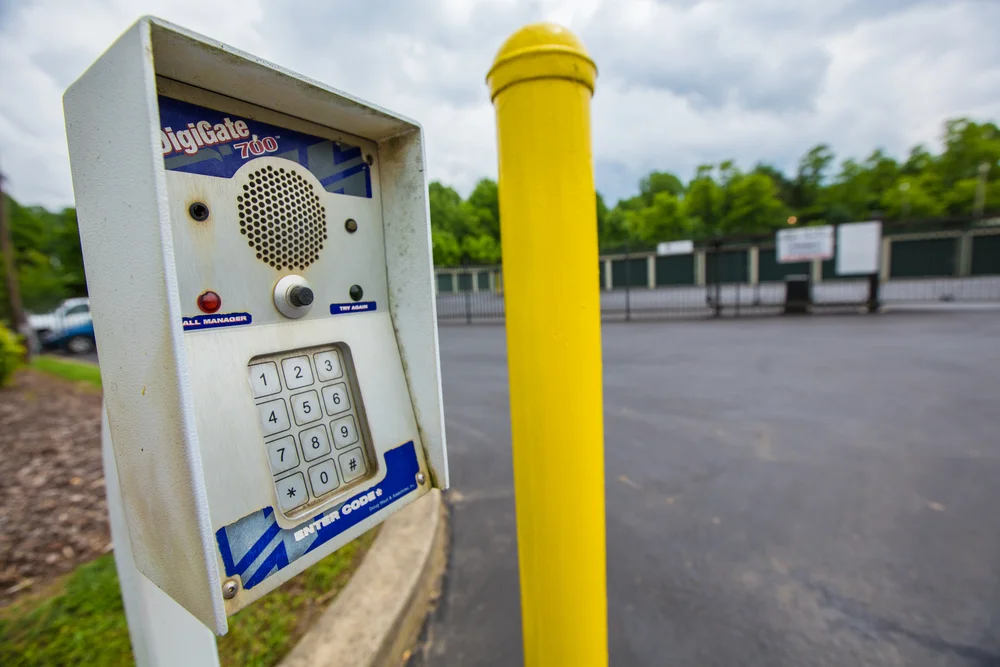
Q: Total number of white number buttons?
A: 10